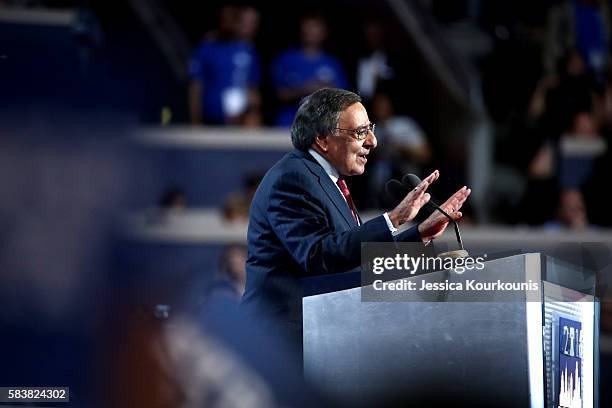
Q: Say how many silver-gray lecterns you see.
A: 1